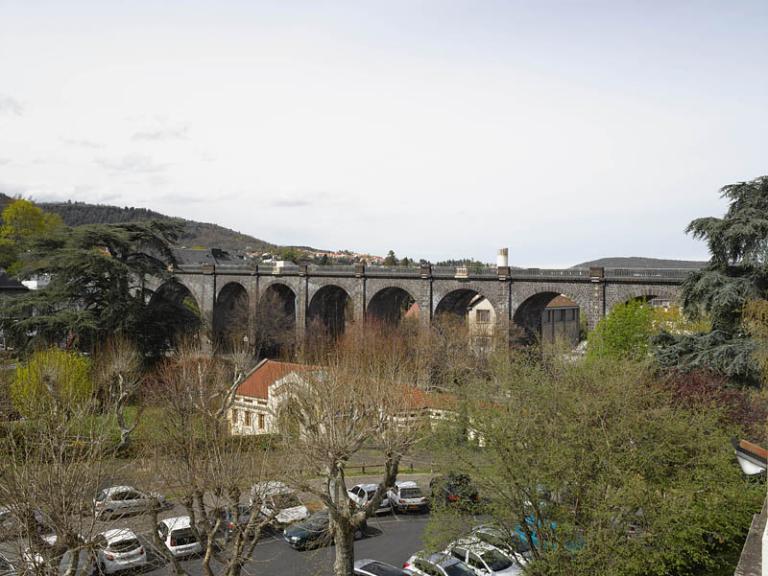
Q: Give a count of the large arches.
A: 8